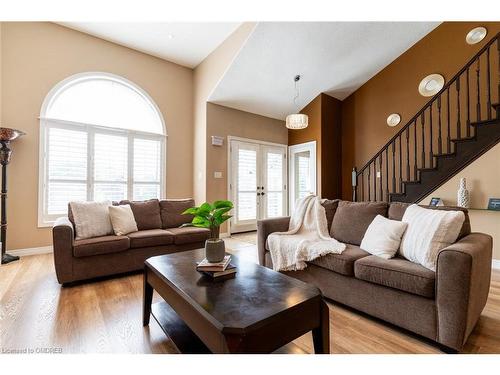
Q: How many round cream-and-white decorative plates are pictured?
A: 3